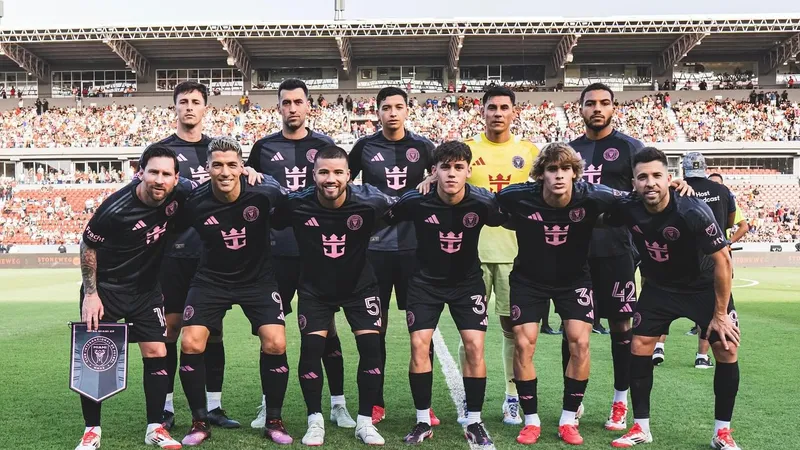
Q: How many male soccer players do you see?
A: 11